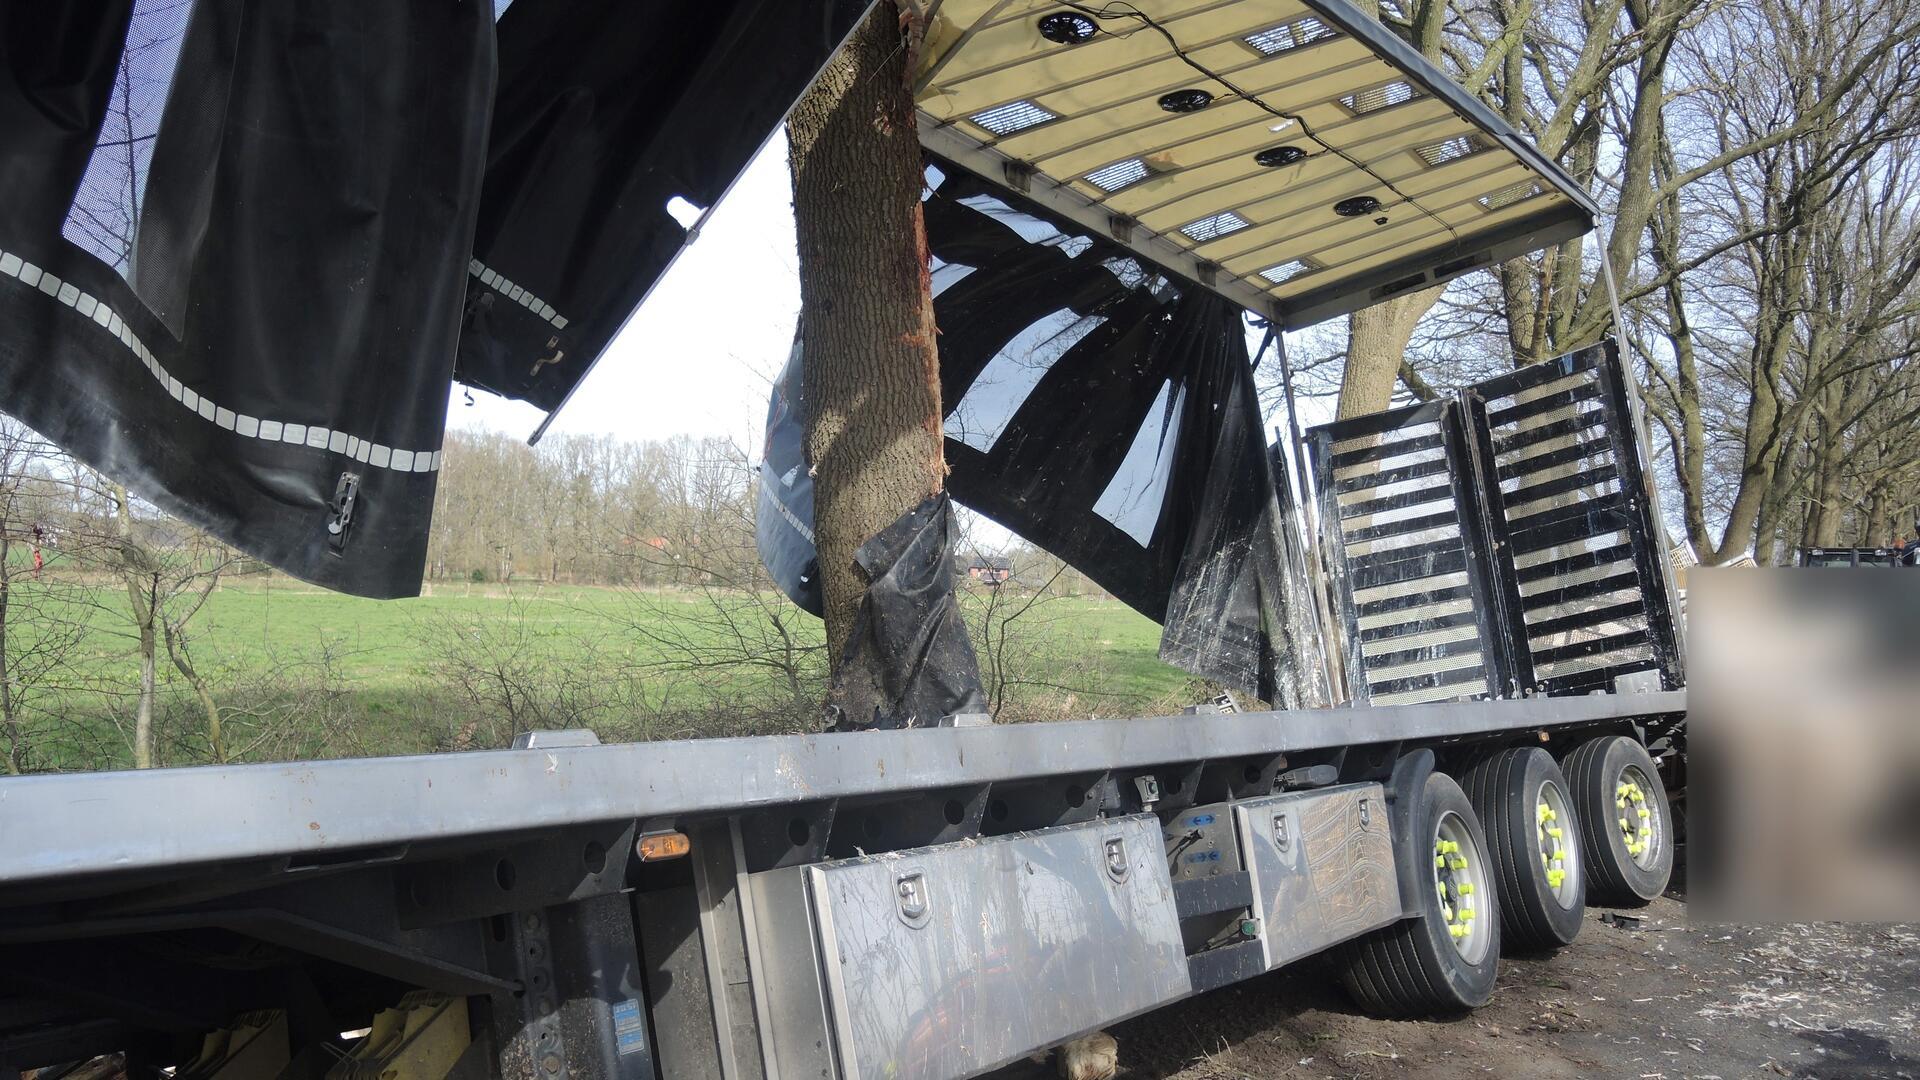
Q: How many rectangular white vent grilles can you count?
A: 8